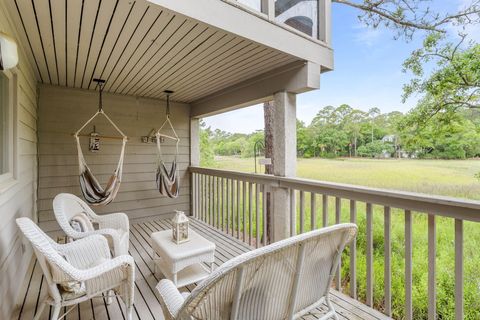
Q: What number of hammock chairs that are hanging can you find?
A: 2